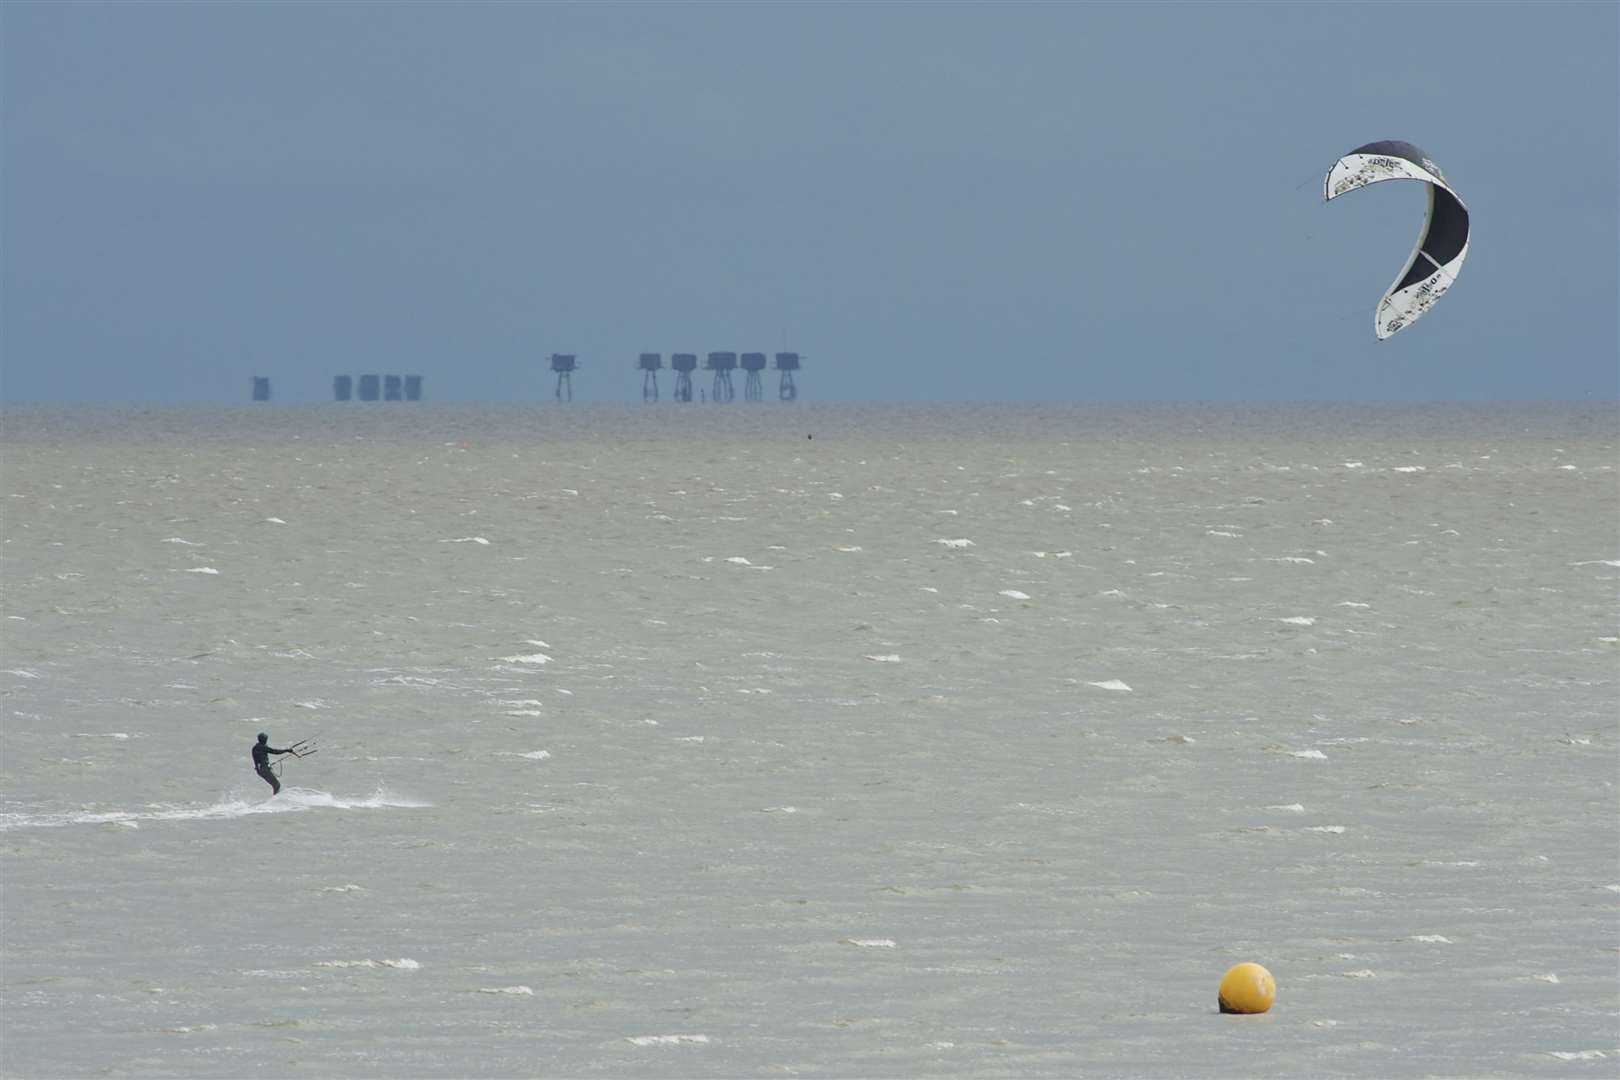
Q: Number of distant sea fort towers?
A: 11